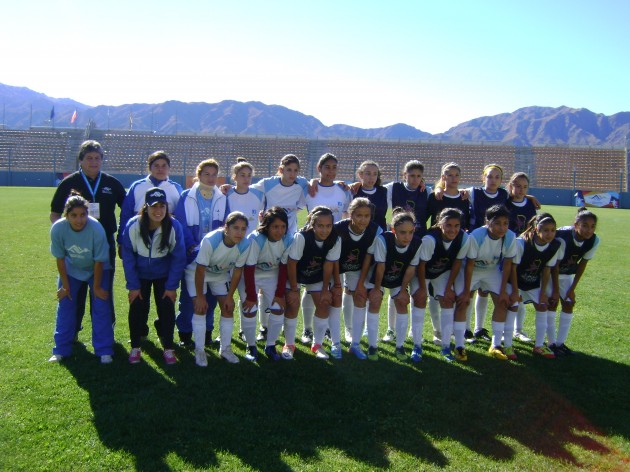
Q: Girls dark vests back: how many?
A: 5